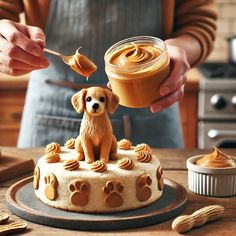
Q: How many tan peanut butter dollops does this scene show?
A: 9